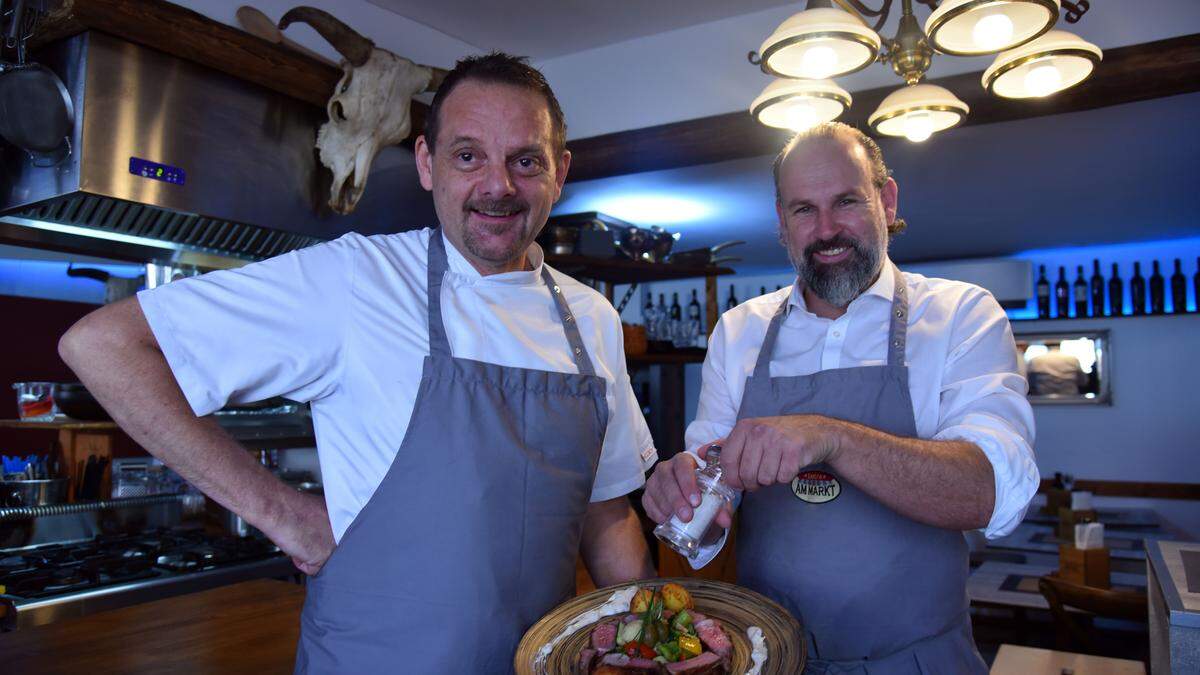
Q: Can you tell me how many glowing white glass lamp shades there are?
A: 5